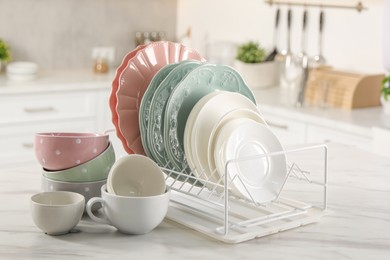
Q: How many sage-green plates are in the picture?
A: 3